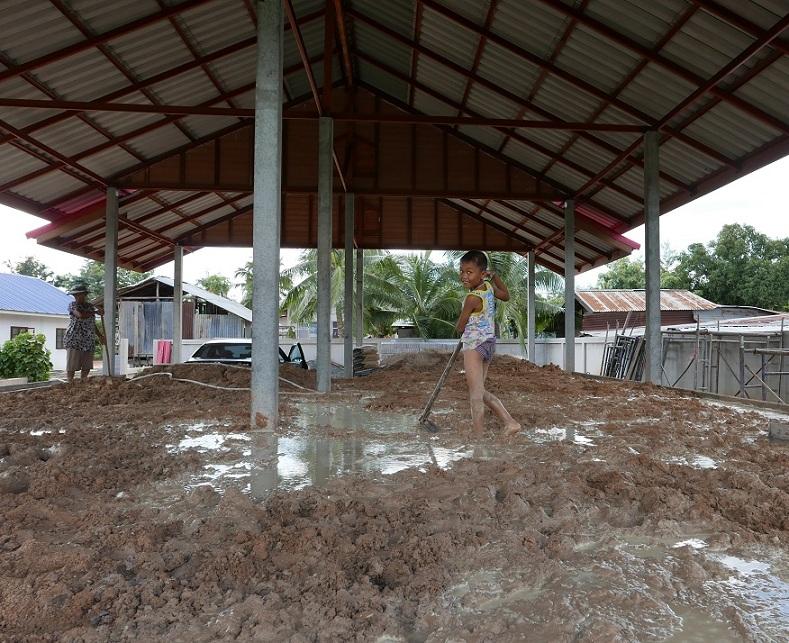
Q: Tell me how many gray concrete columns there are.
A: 9